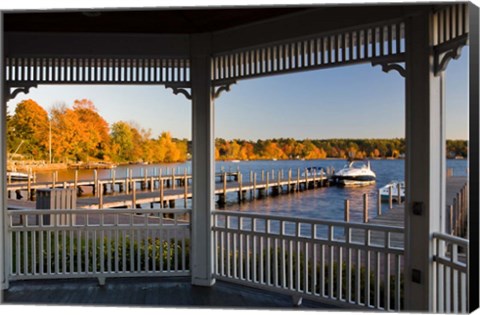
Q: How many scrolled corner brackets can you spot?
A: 5